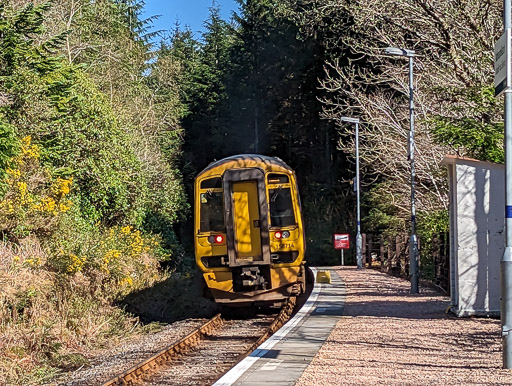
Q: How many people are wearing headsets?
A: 0